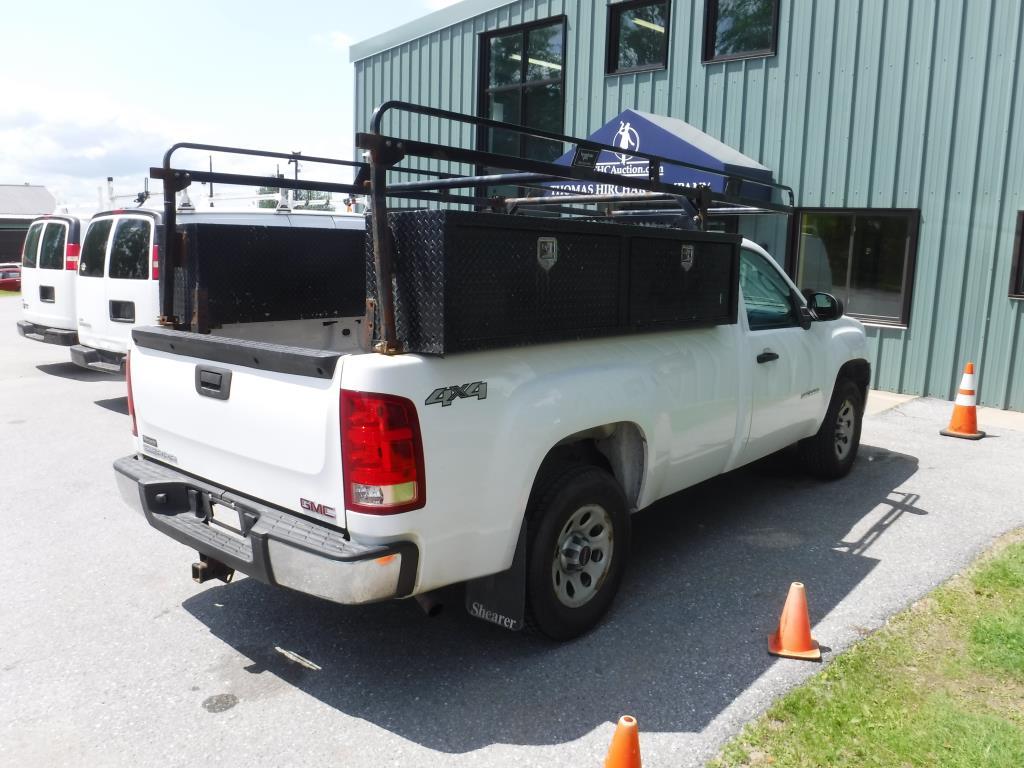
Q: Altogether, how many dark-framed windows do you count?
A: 5